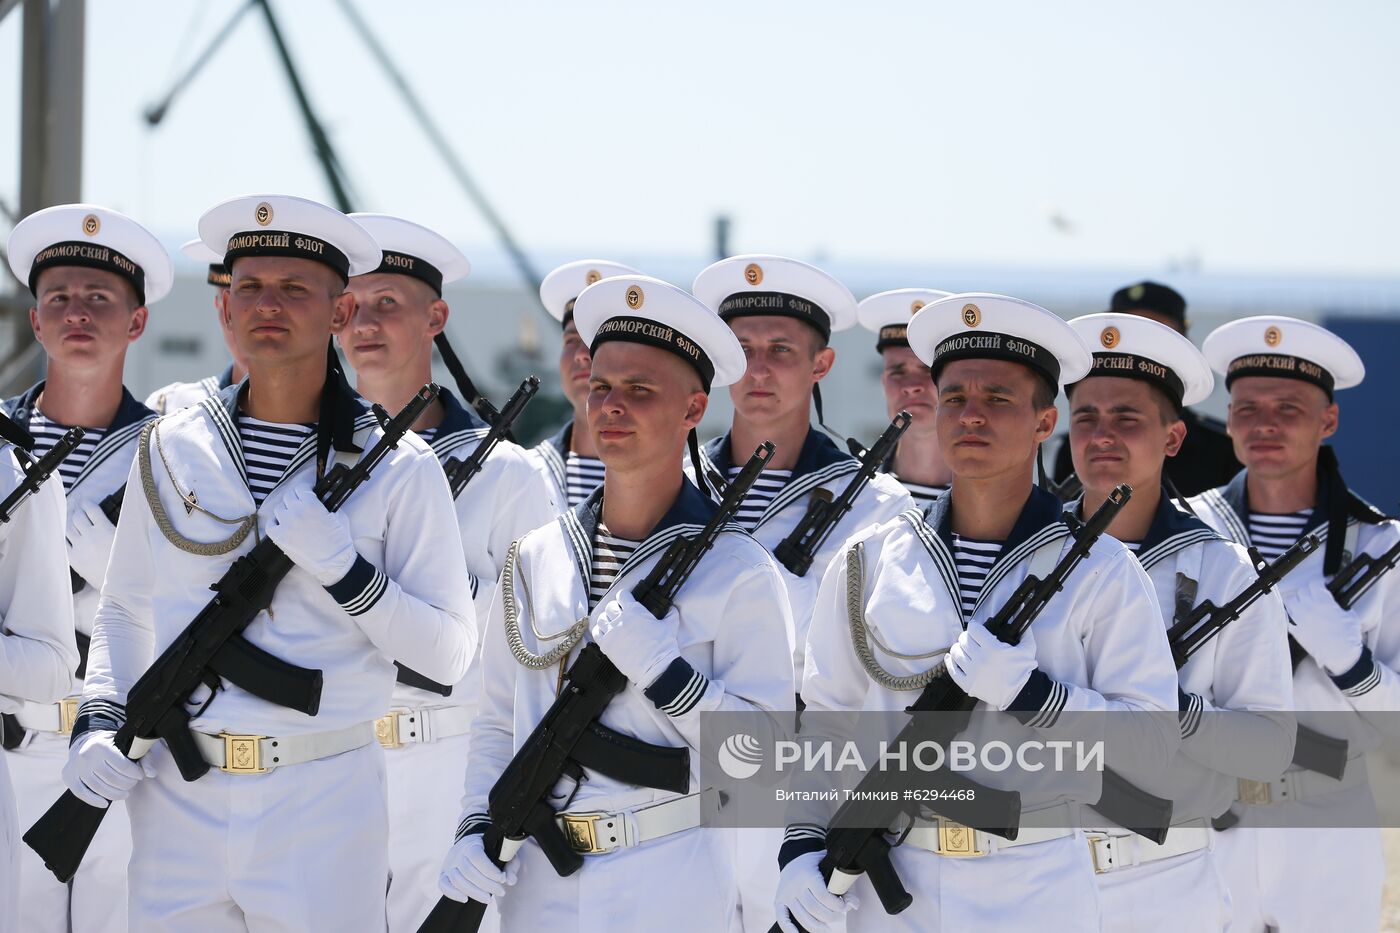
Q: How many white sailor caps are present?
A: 11